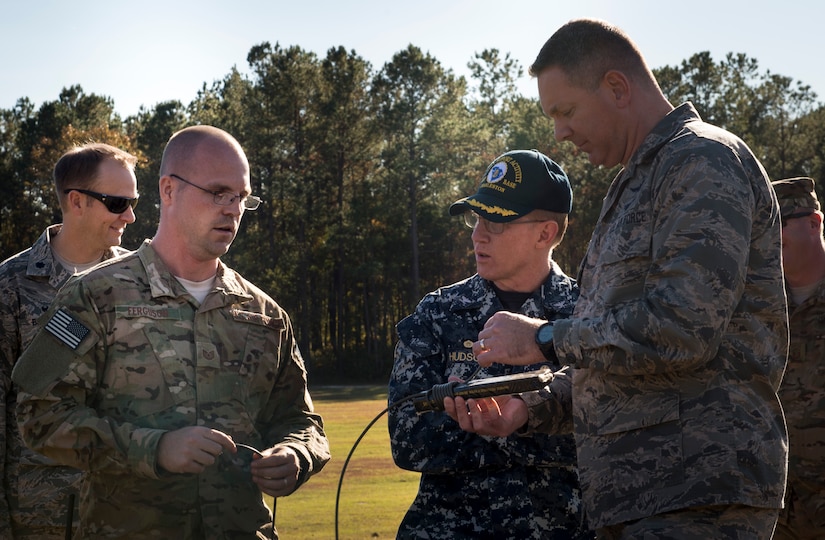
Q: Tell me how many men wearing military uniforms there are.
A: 5